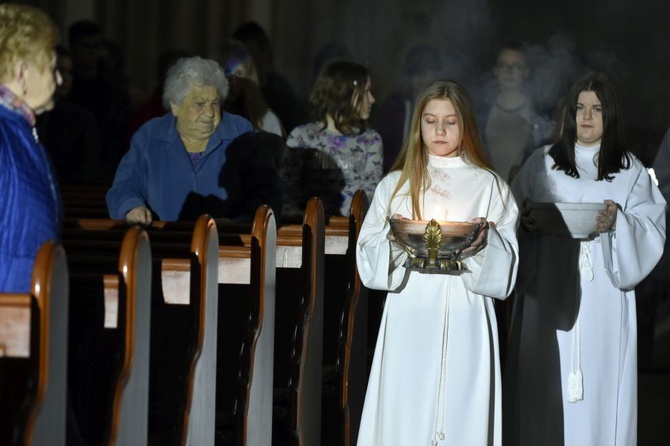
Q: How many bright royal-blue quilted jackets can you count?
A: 1